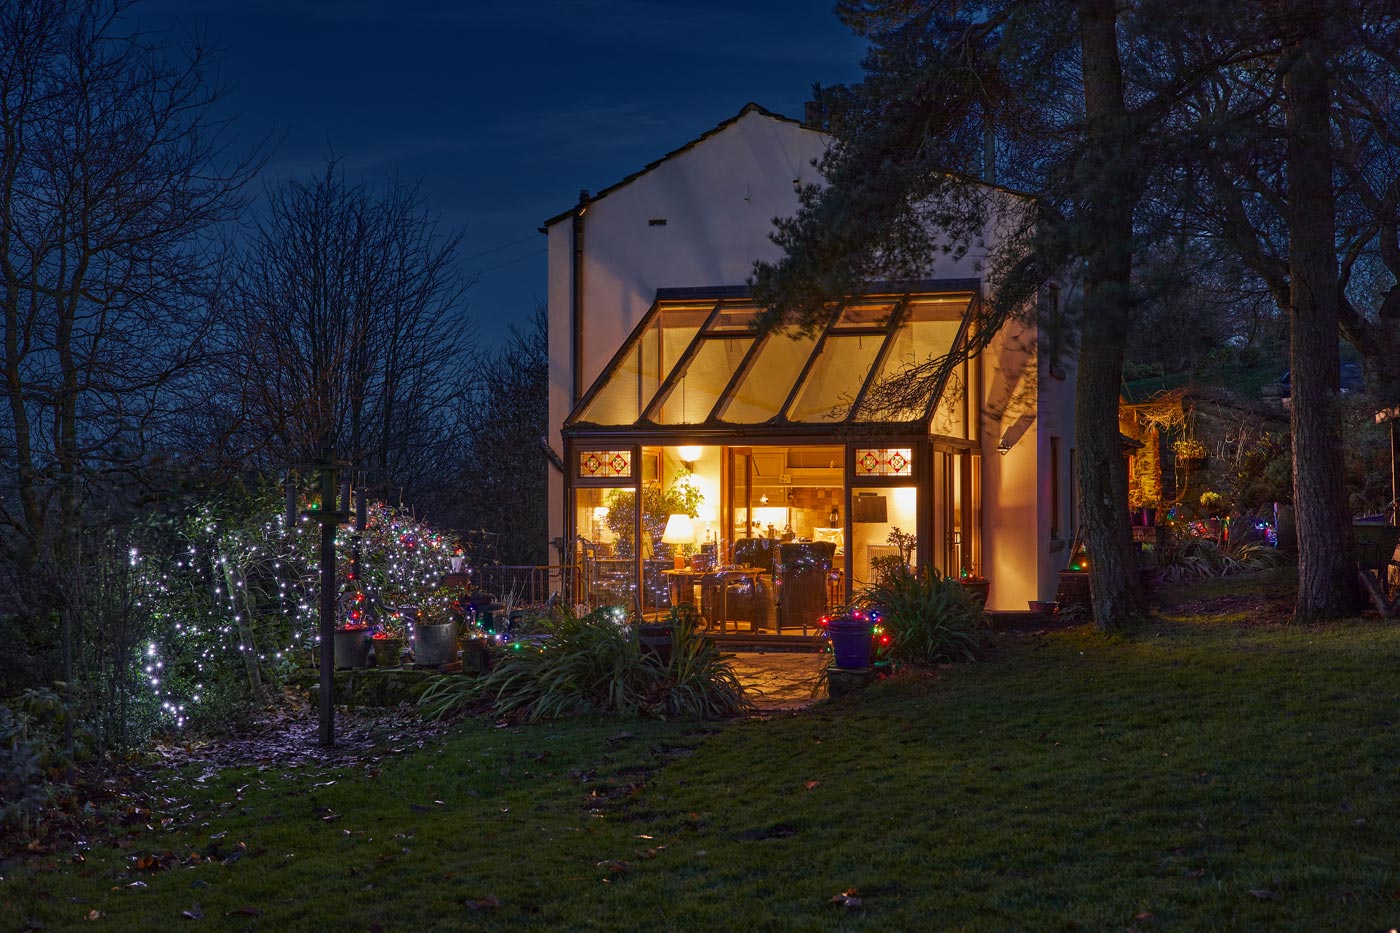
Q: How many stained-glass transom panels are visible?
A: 2